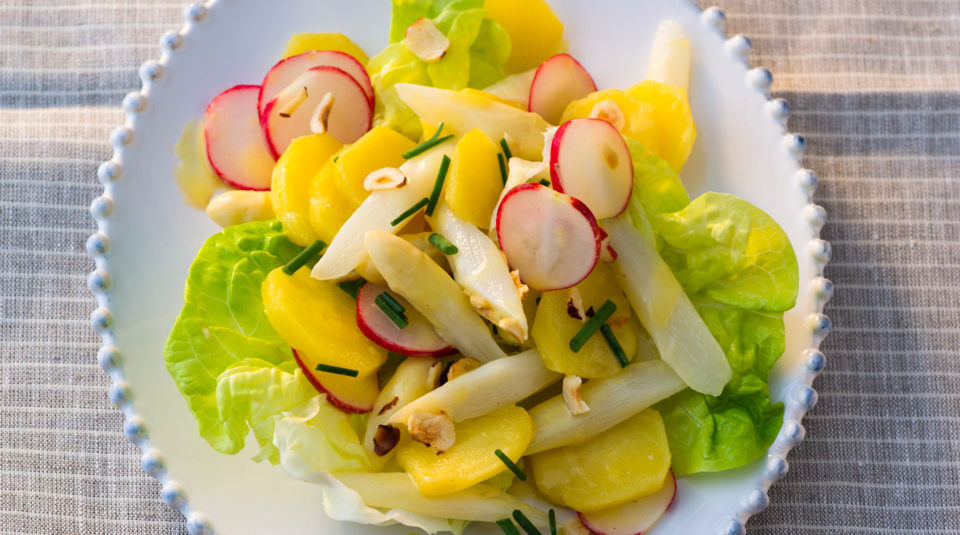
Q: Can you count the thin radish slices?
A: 9